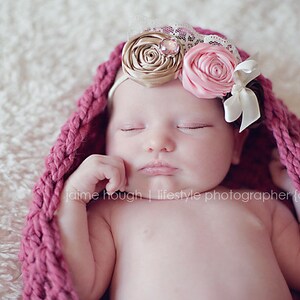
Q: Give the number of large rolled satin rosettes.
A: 2